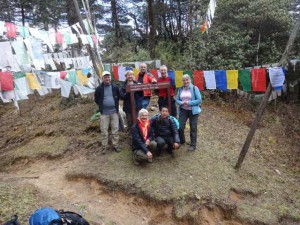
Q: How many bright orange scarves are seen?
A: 1